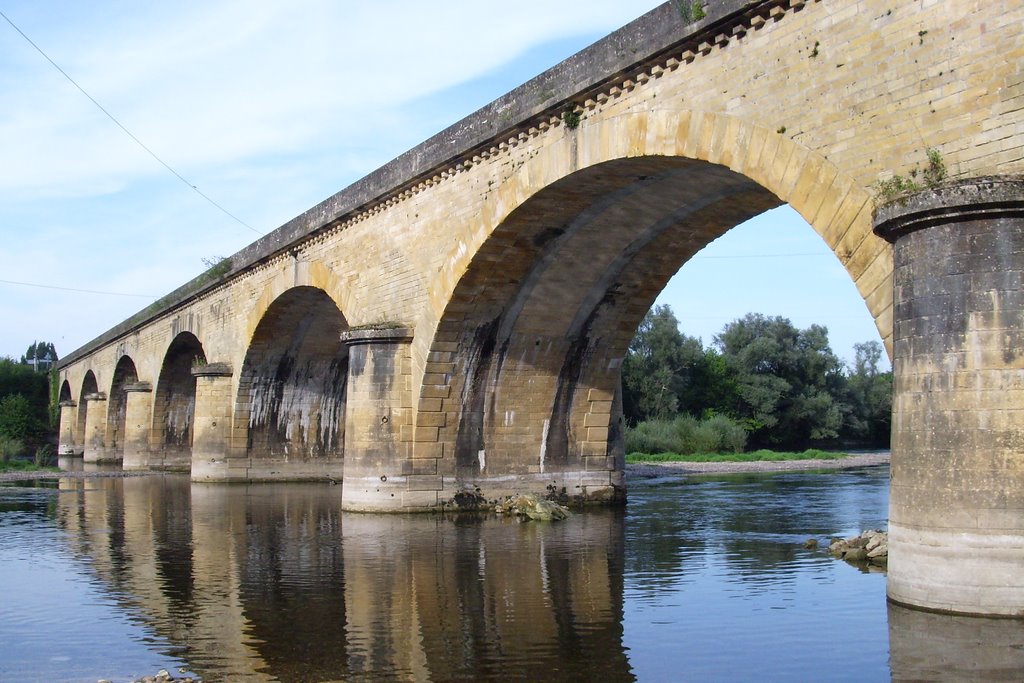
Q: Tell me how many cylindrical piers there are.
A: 6